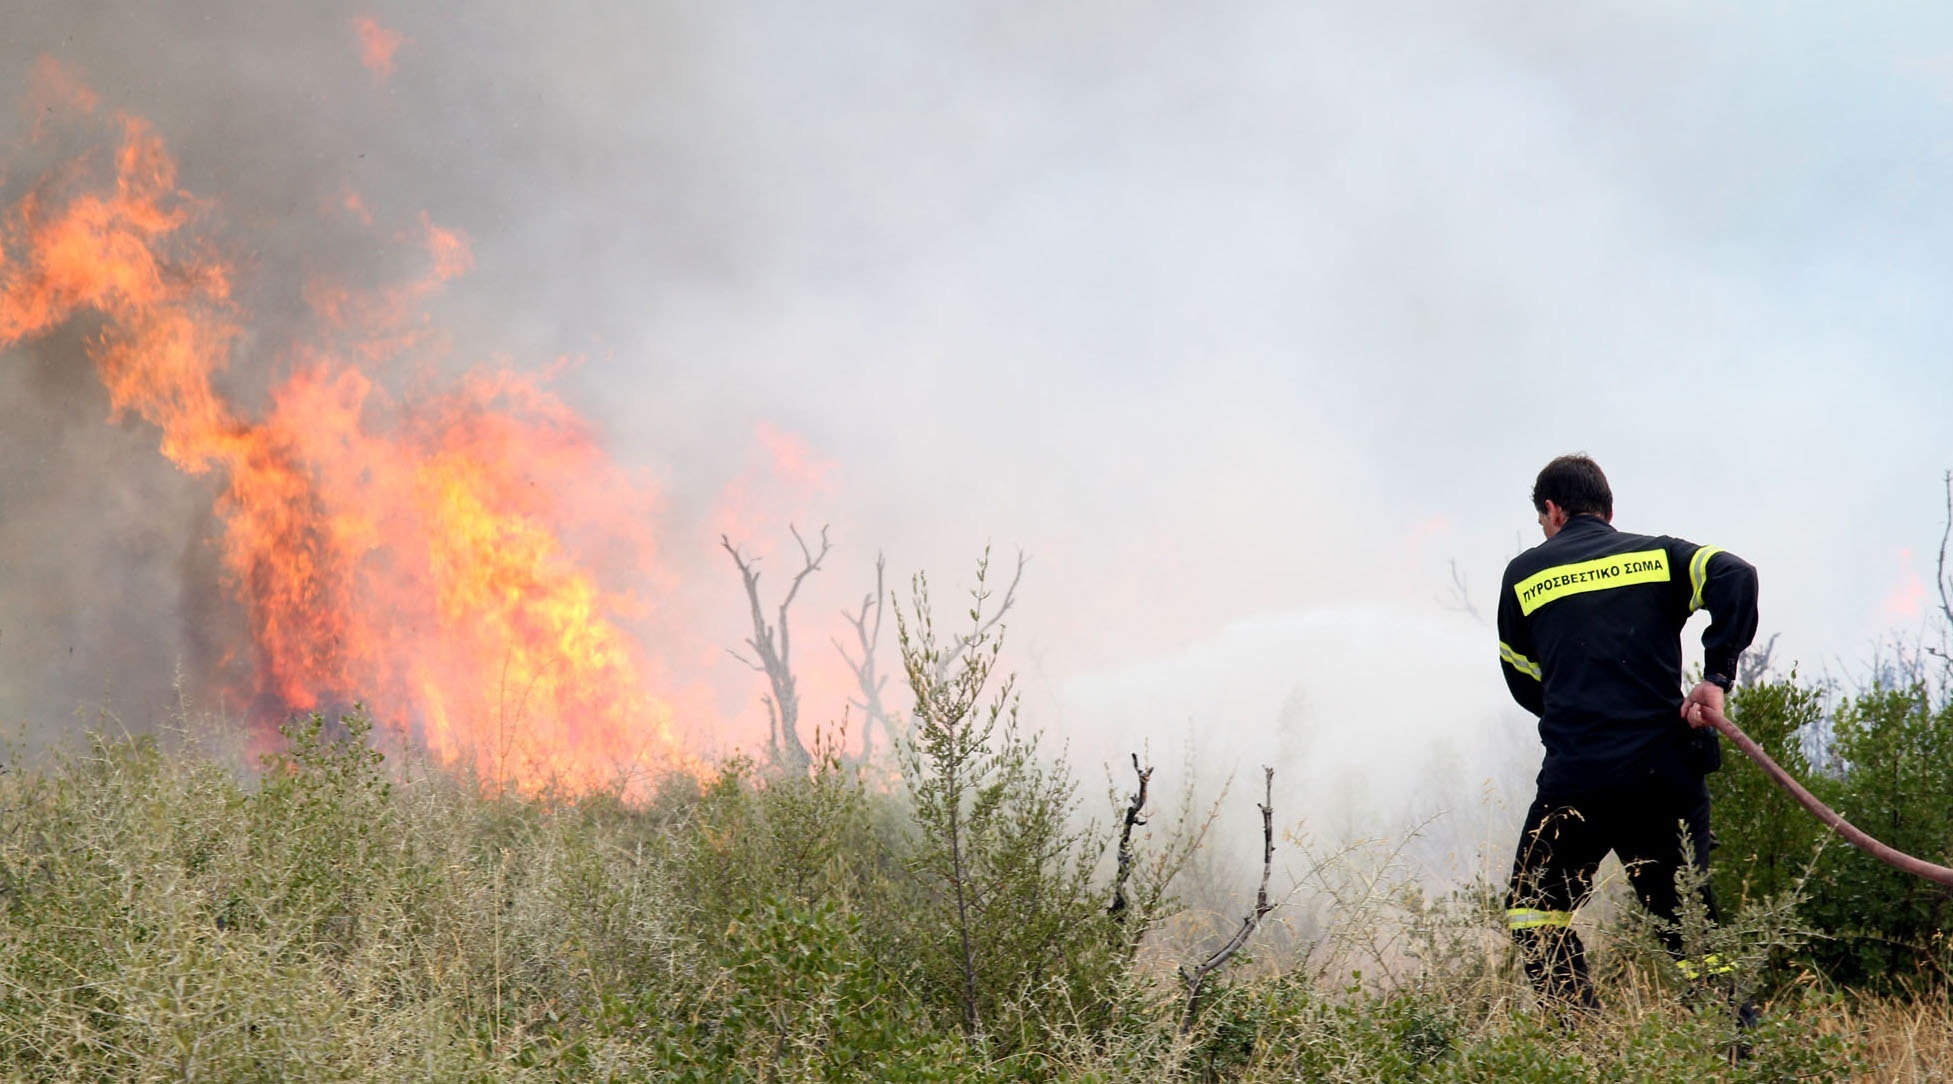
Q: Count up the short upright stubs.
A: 2